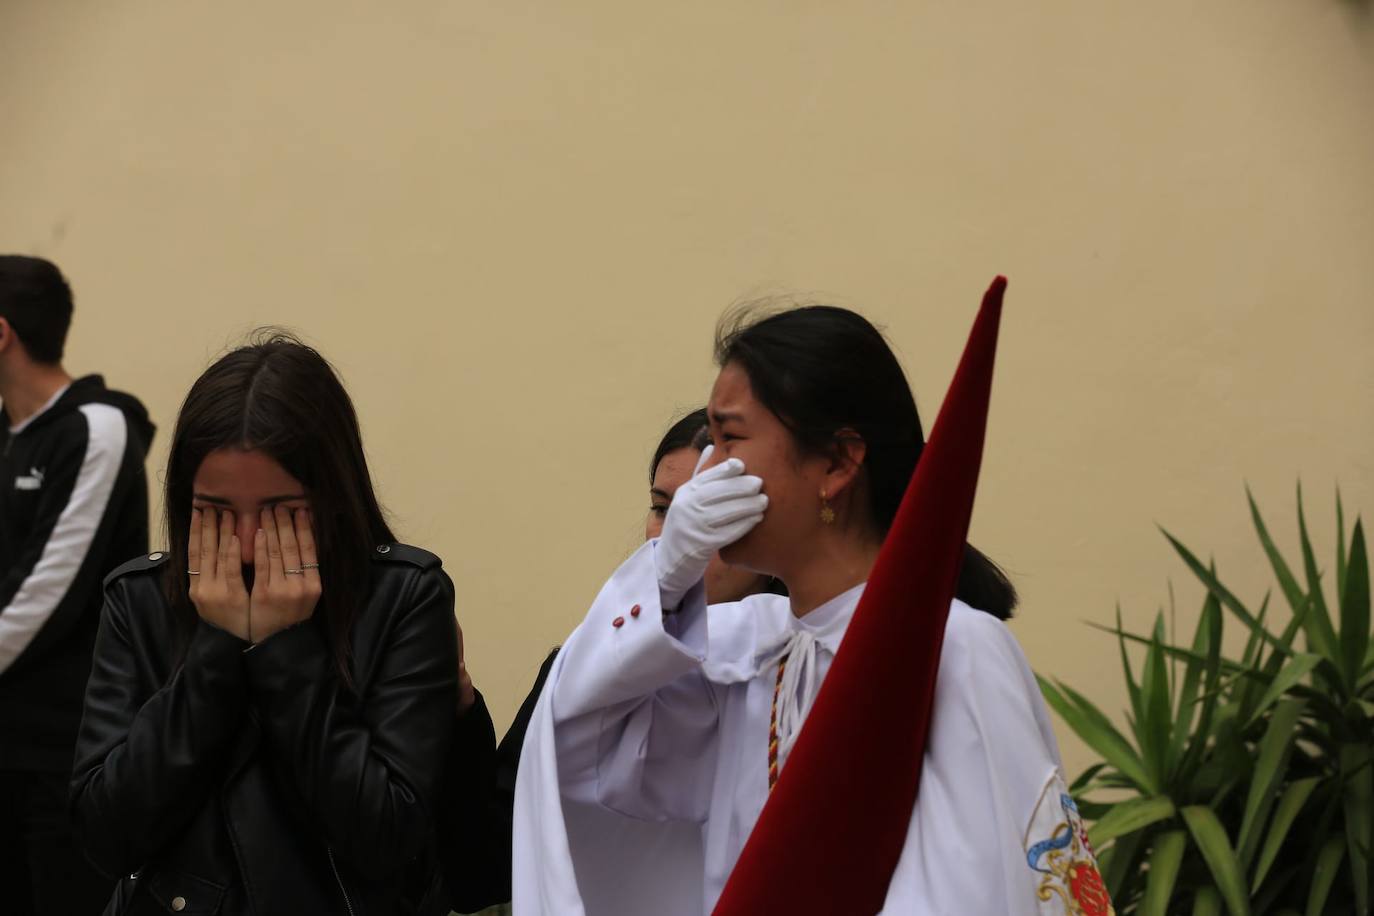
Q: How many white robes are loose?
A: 1